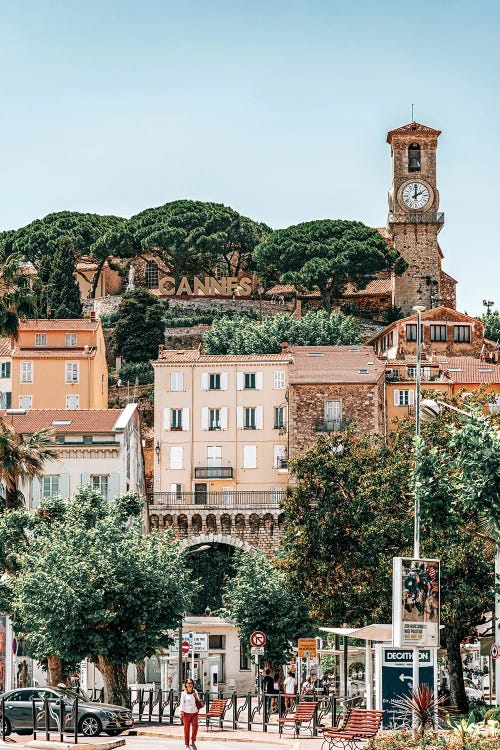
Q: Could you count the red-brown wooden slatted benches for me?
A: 3